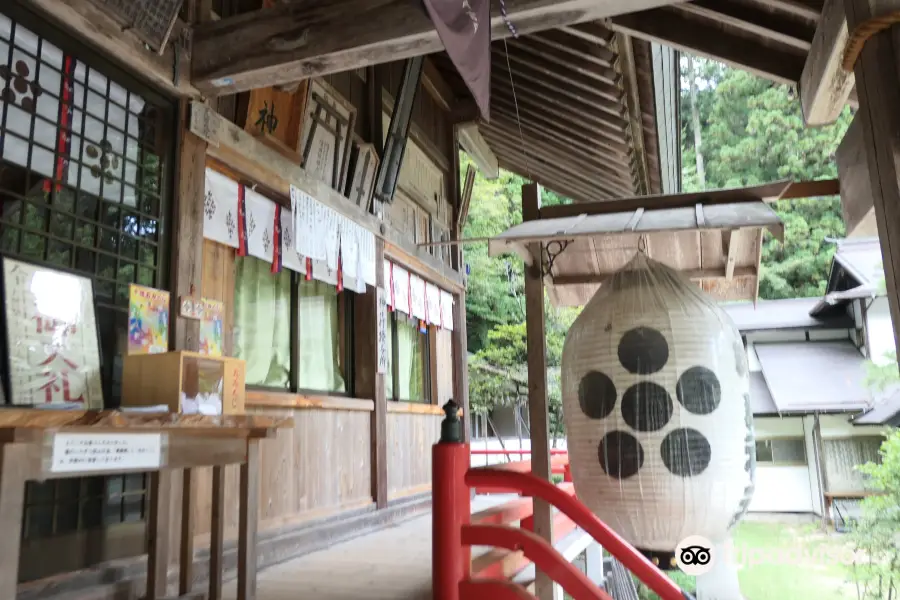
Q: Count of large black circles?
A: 6